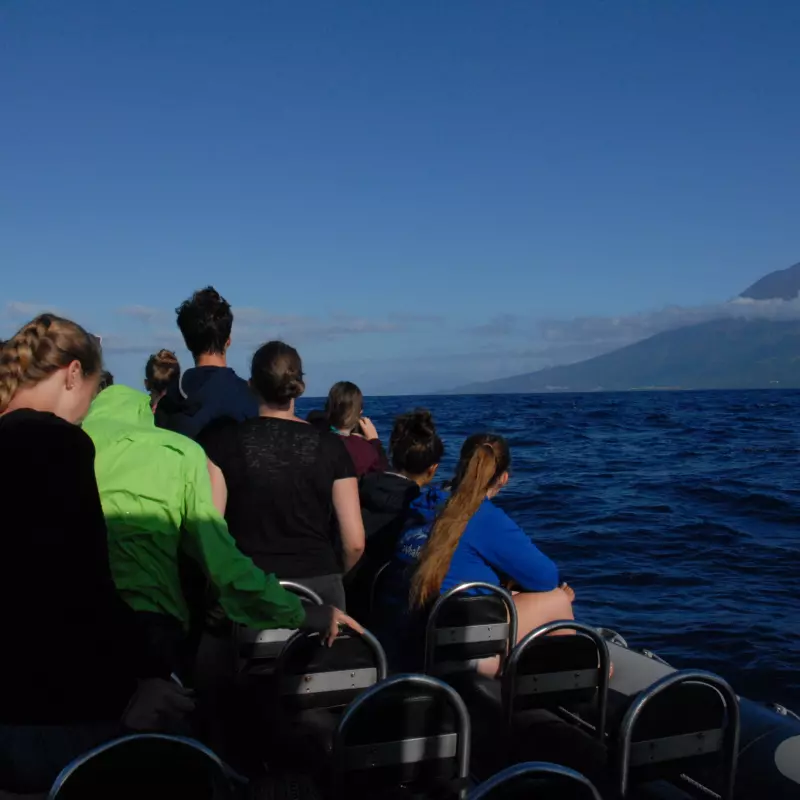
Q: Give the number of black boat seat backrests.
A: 8